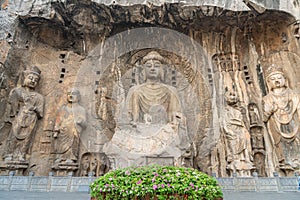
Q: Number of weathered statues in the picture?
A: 5